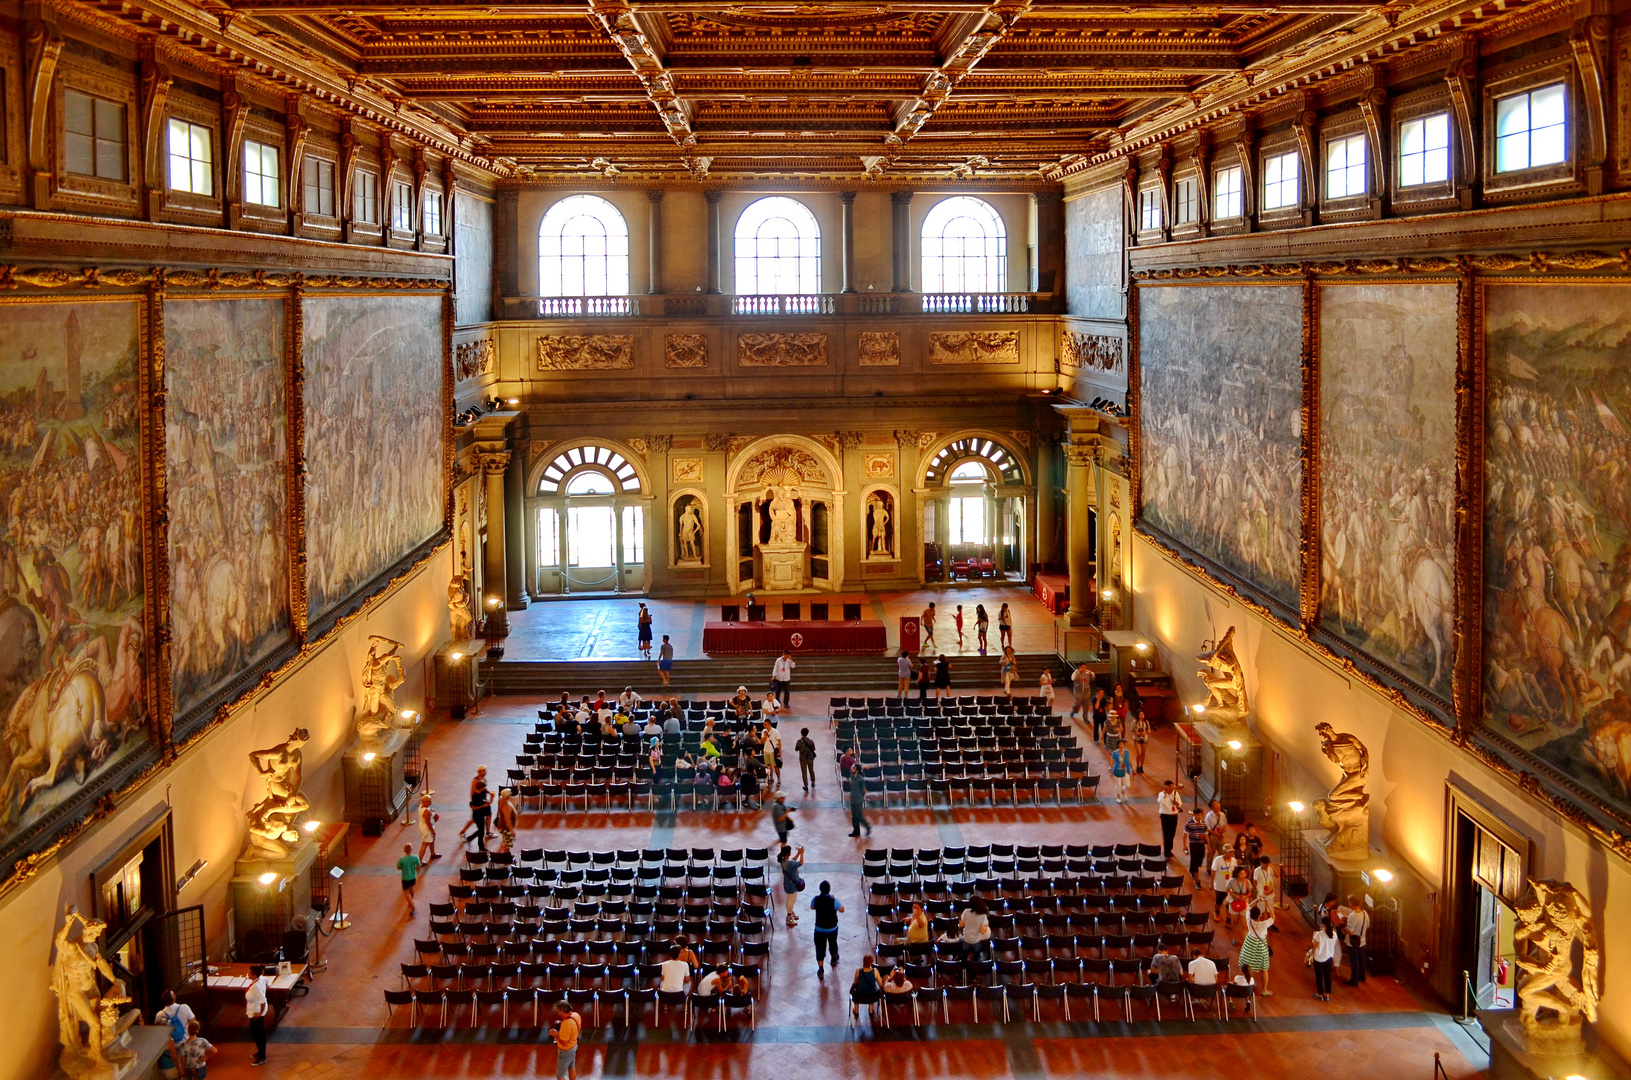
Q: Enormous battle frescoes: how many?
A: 6